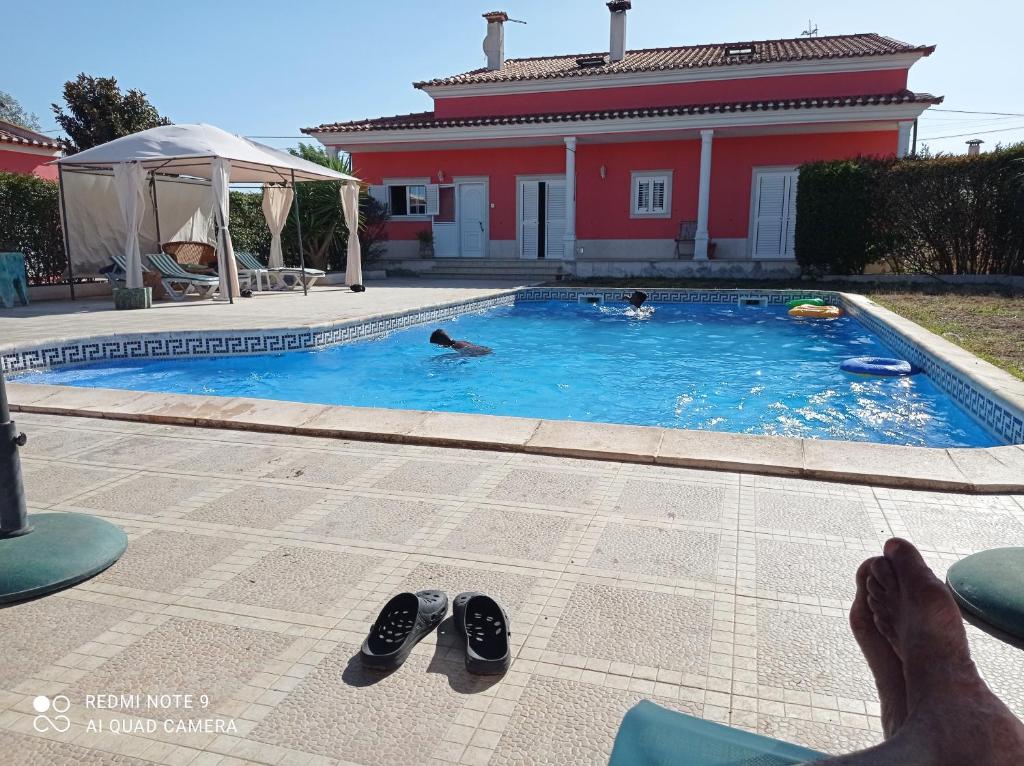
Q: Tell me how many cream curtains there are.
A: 4